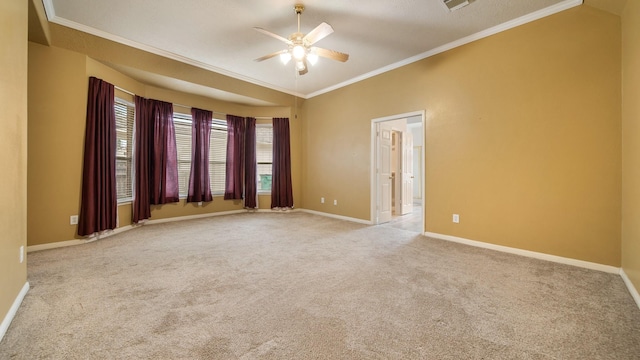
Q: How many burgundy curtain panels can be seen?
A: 7